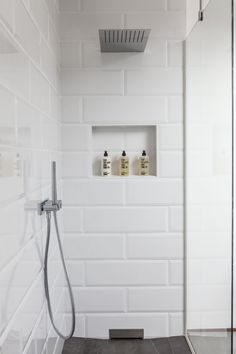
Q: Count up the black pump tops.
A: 3